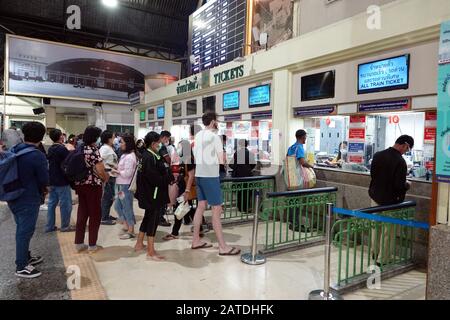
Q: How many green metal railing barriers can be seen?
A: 3